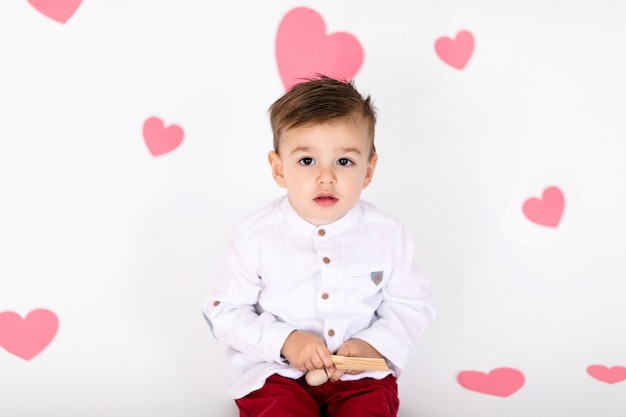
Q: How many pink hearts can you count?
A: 8